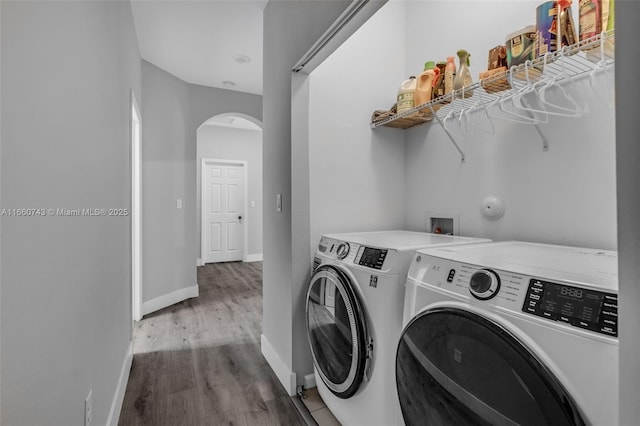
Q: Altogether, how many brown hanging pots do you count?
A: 0